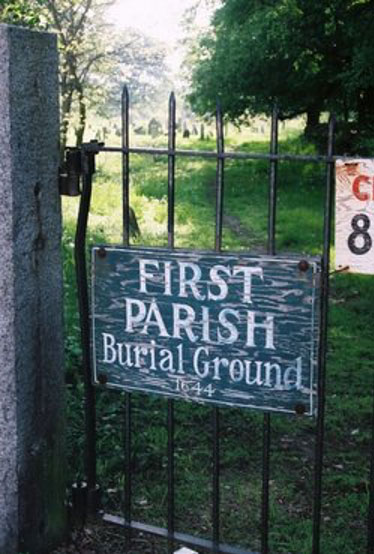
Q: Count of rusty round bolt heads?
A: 4